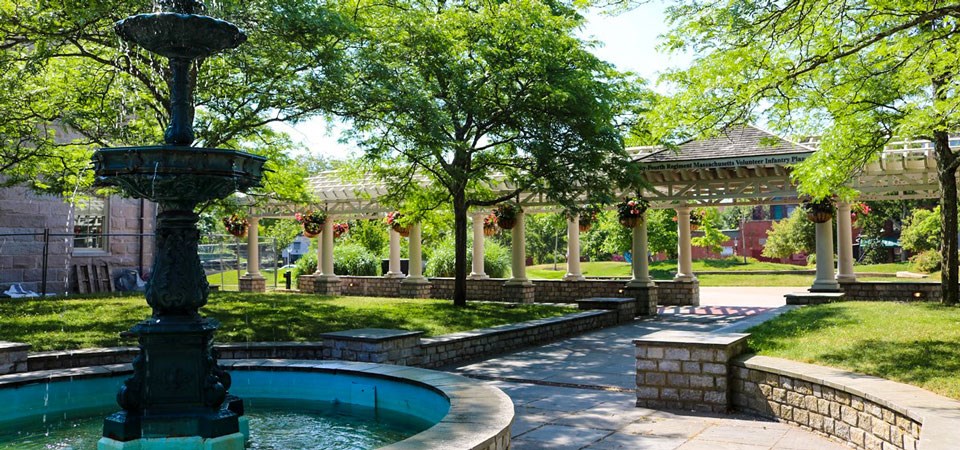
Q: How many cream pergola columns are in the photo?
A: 12